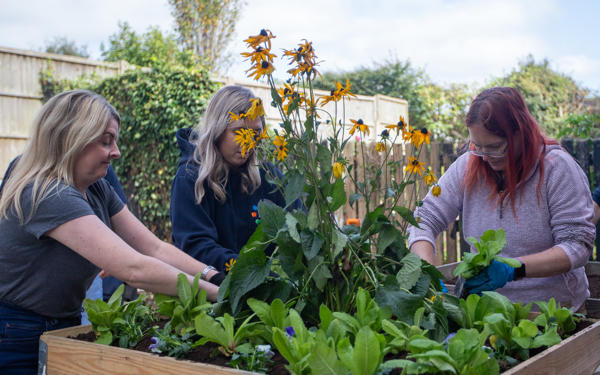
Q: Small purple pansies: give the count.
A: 3